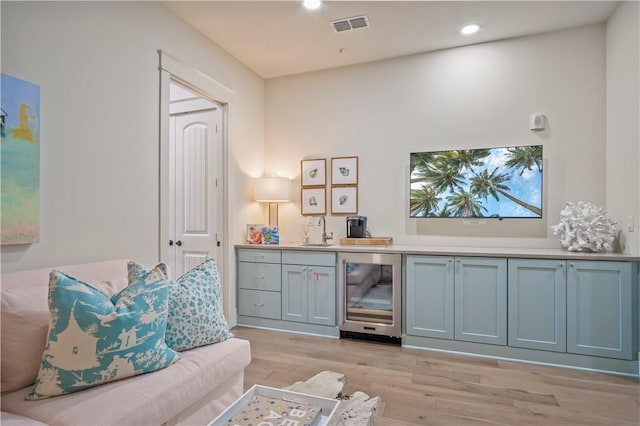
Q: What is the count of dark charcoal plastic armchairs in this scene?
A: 0